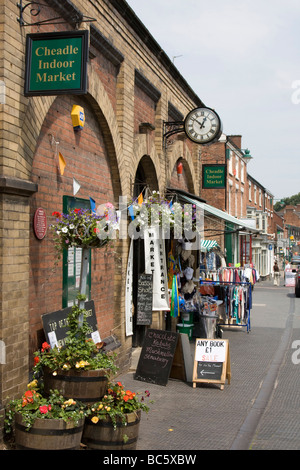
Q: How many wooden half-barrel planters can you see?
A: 3